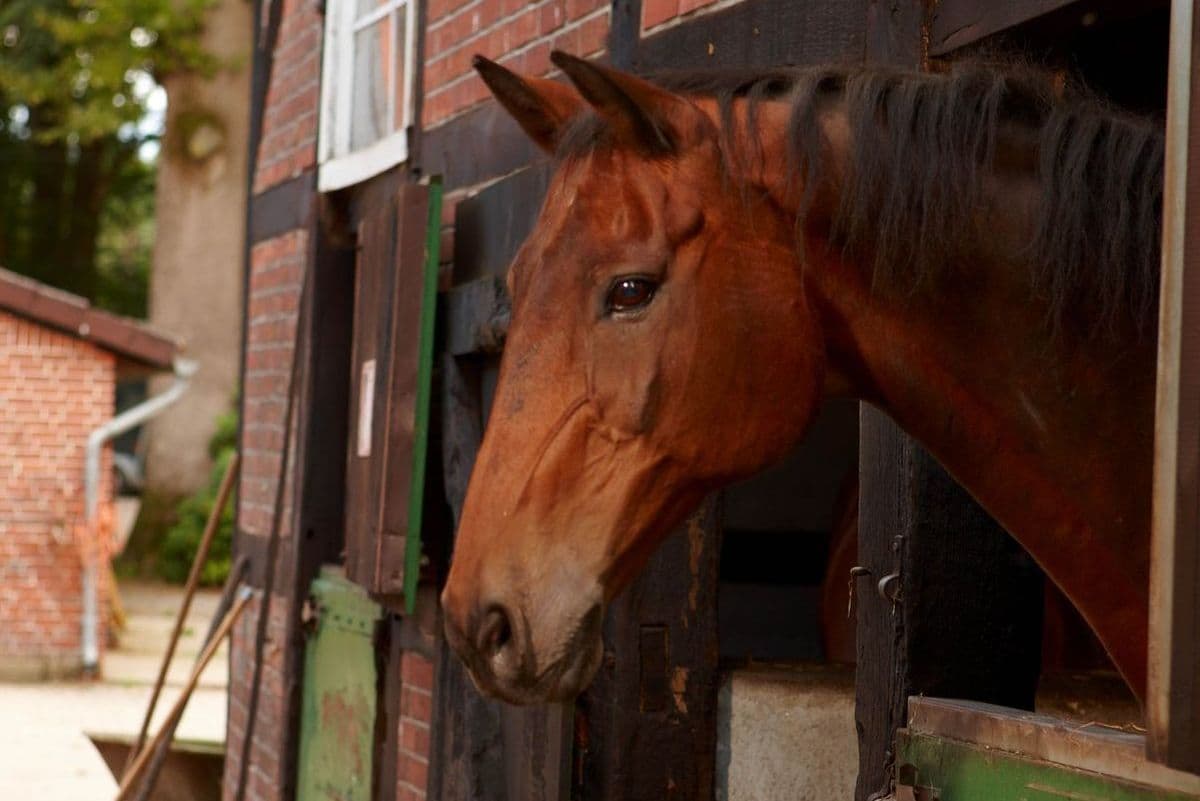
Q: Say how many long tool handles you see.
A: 3